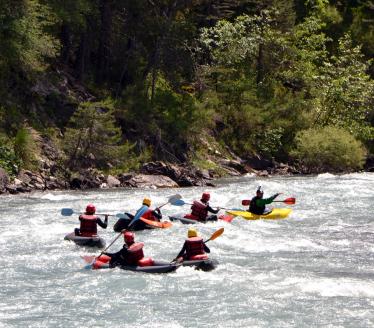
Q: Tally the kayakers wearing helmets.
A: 6